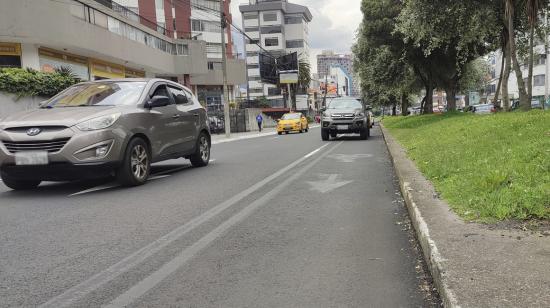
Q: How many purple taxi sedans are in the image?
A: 0